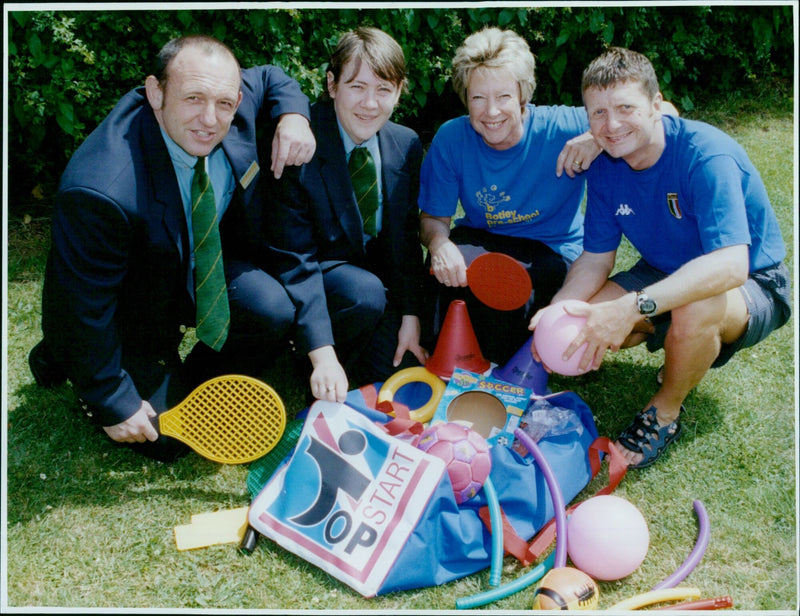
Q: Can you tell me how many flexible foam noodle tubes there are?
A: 6